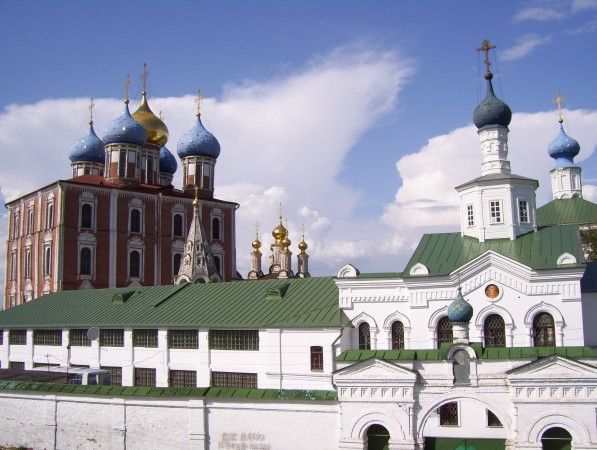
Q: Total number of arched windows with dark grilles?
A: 5